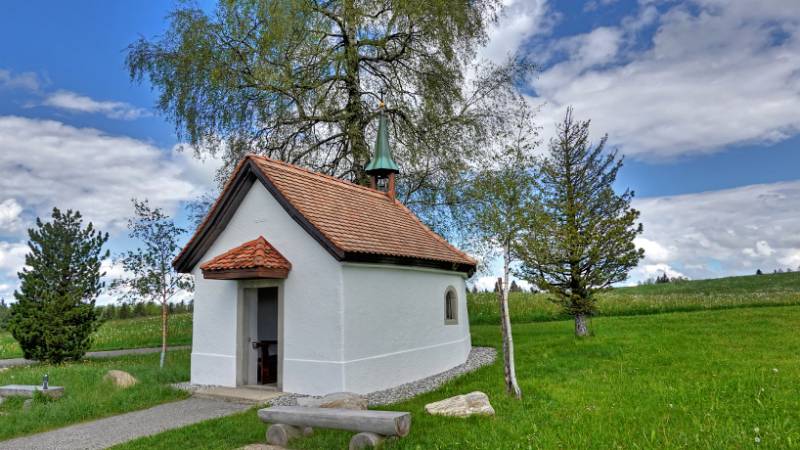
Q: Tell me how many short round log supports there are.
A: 2